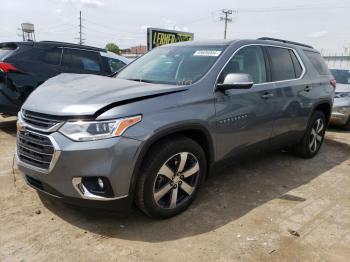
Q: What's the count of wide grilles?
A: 2